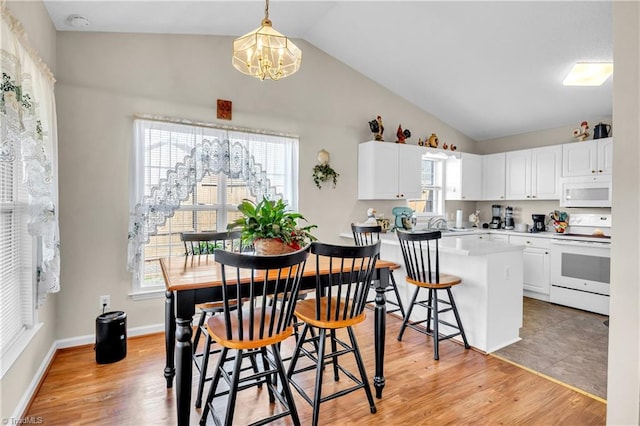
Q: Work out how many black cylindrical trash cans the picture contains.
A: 1